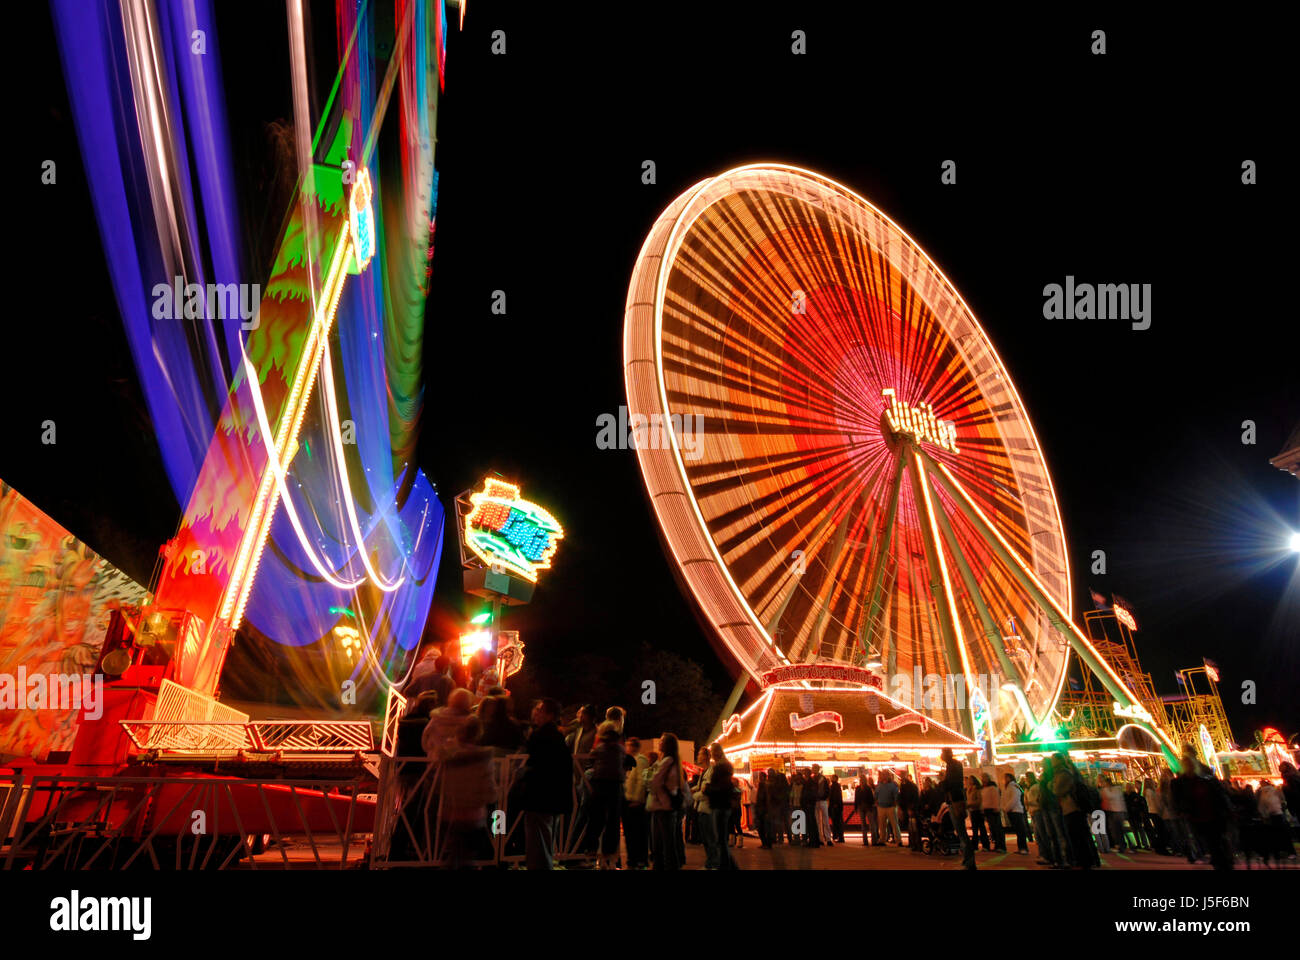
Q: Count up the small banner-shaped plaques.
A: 3